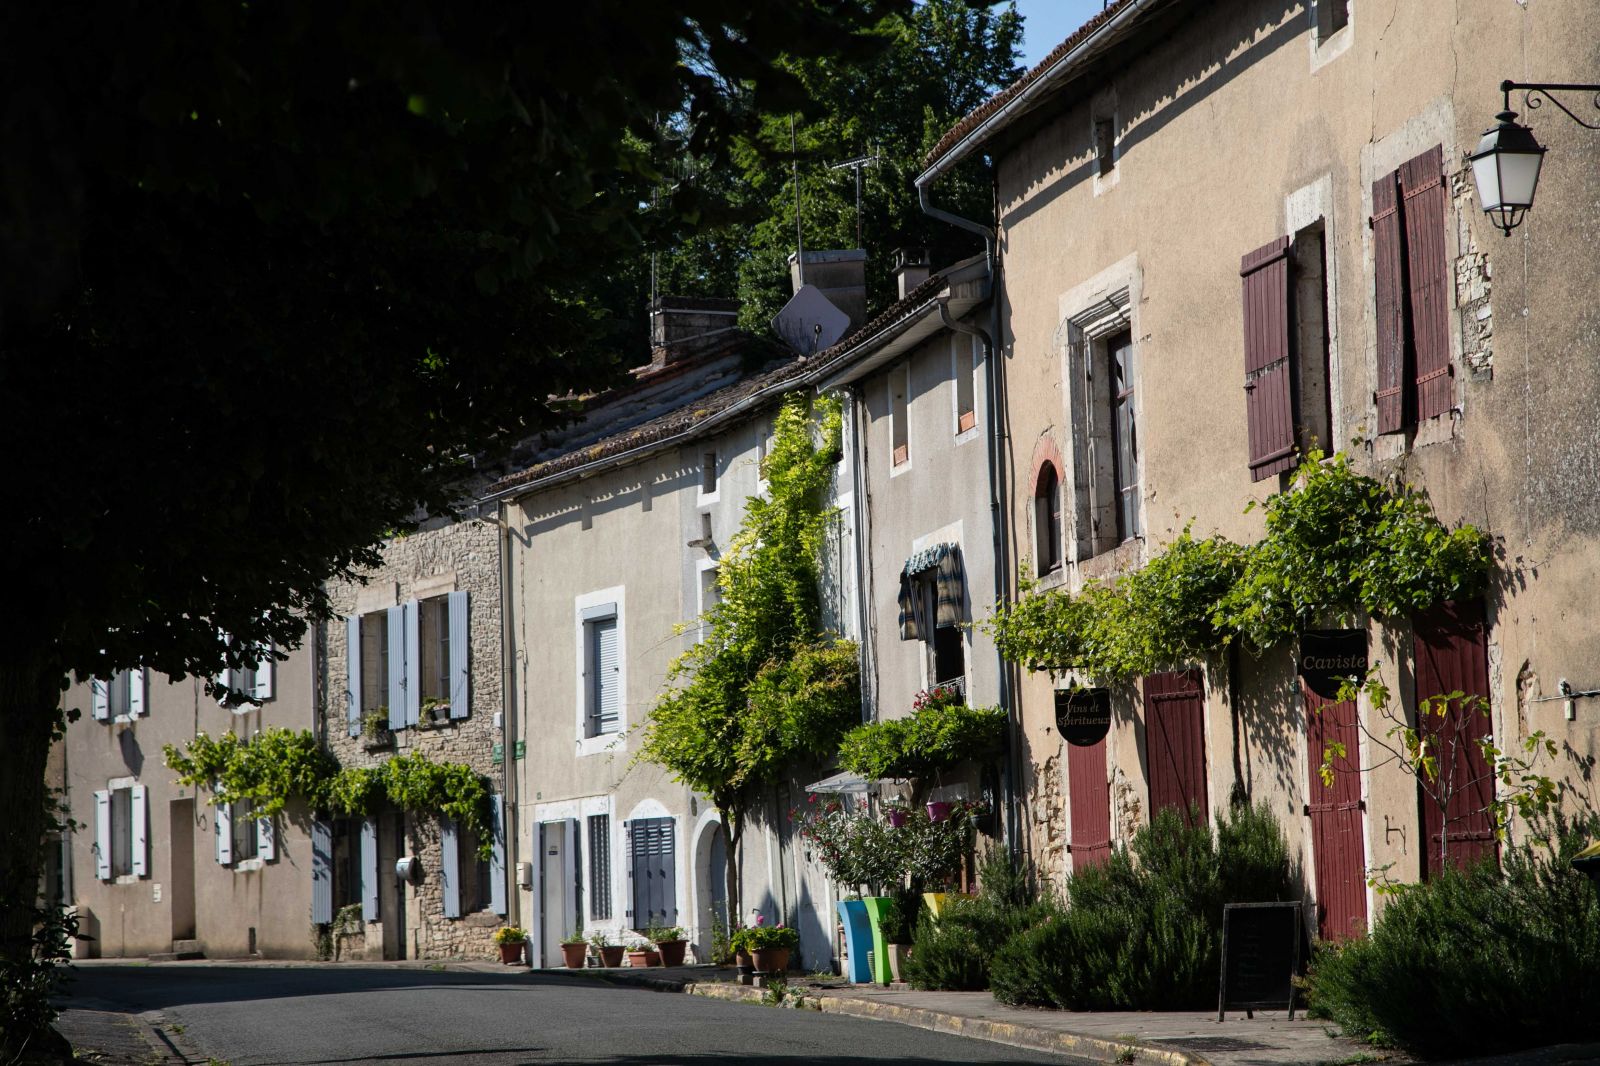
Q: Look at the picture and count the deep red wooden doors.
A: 4